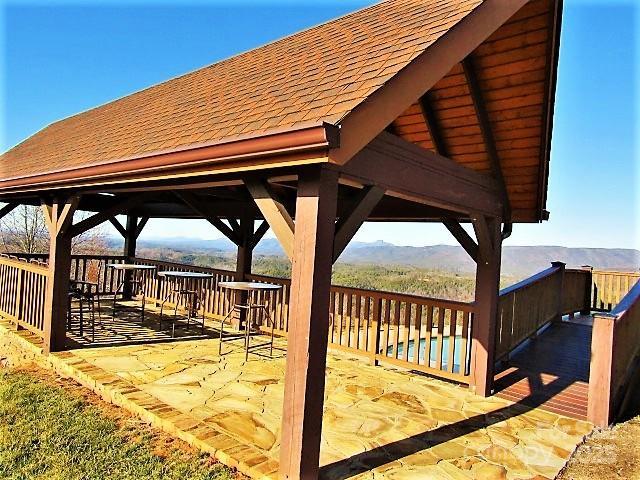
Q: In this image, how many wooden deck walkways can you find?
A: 1